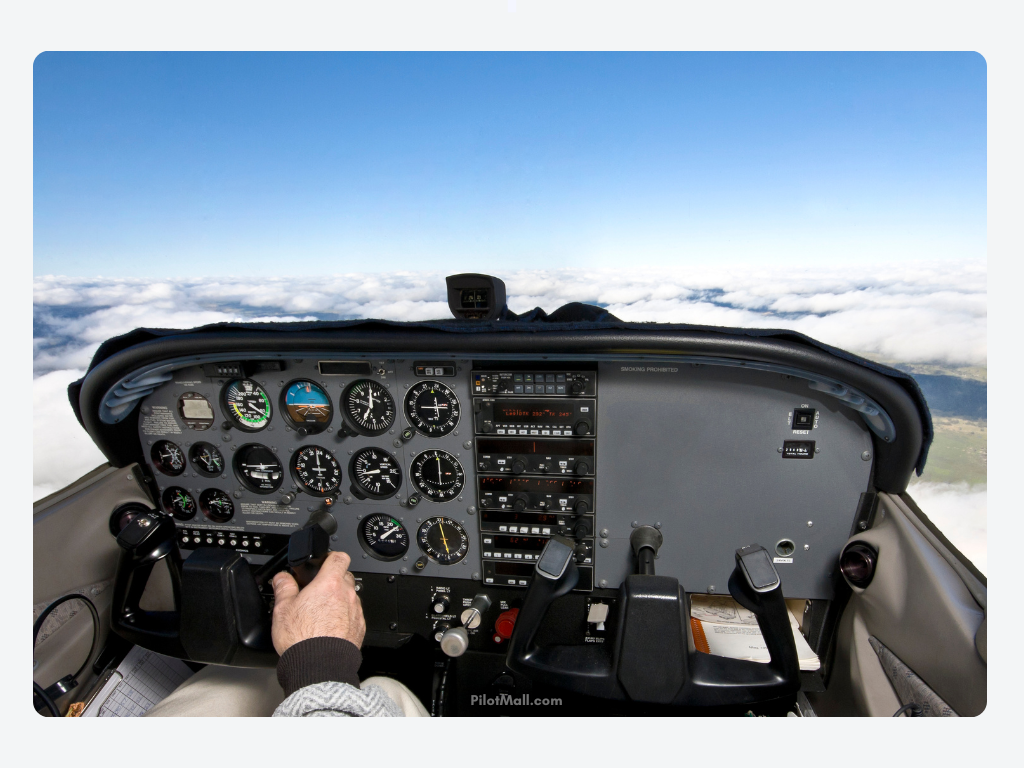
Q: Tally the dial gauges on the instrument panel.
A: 14